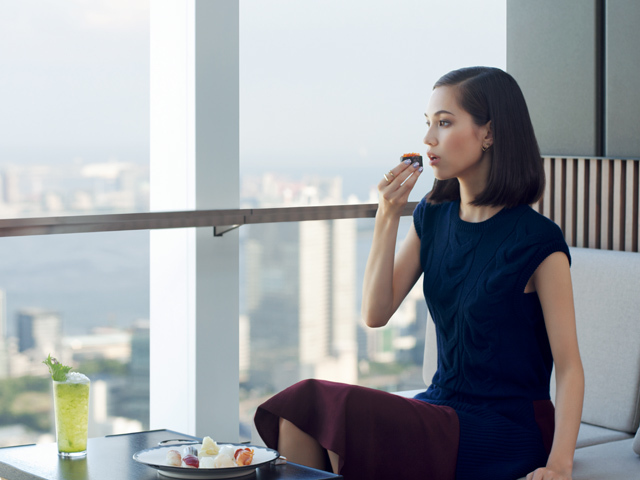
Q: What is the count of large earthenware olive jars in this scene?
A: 0